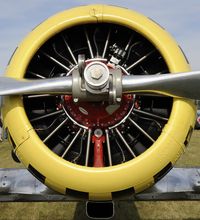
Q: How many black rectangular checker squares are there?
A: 6